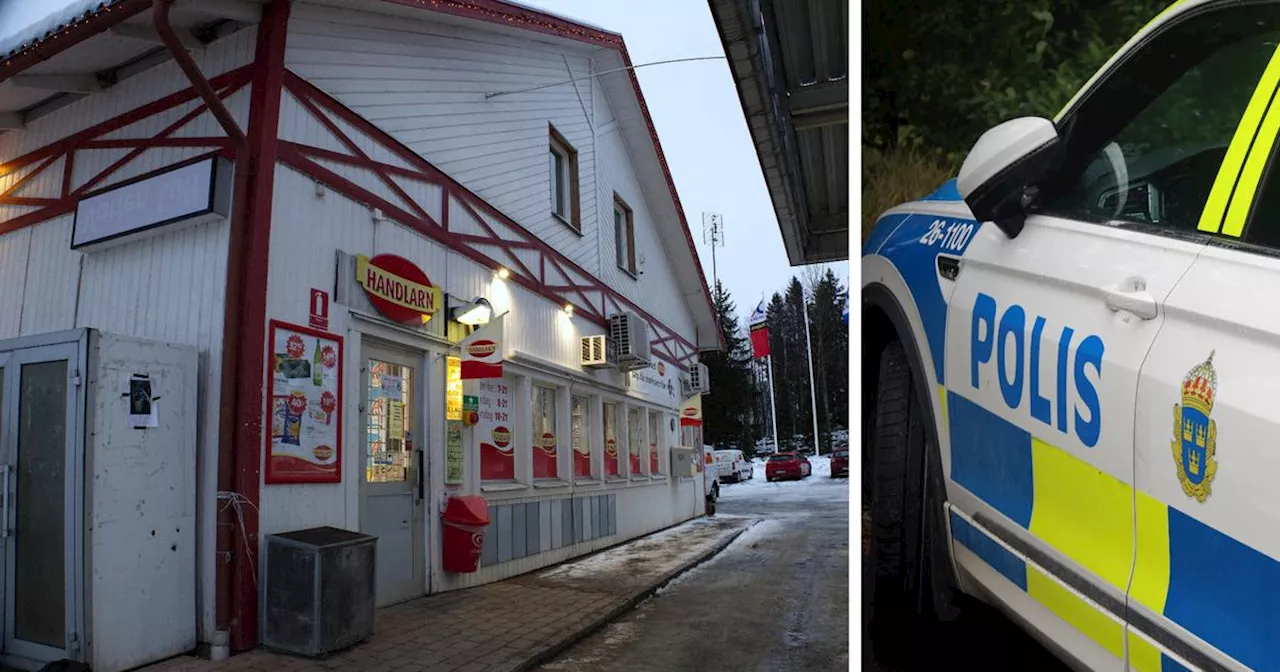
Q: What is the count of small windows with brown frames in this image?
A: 2